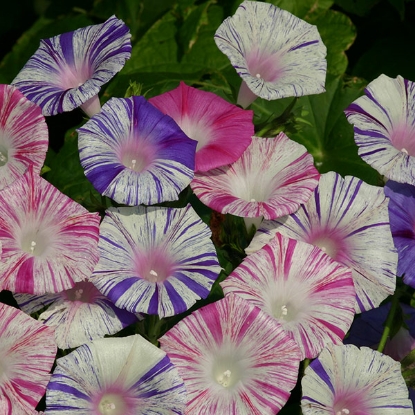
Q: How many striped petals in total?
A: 15